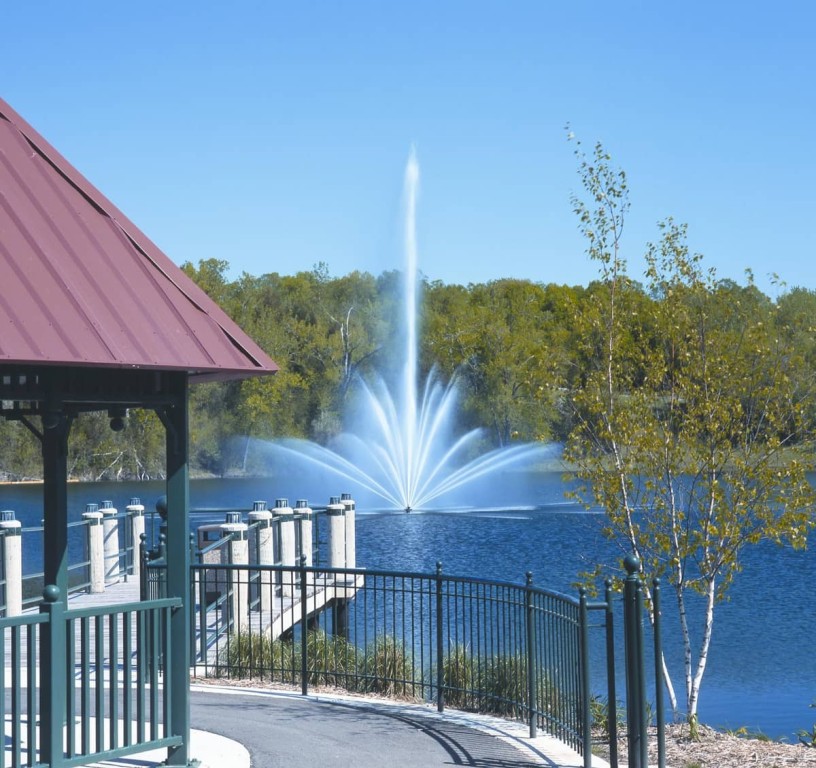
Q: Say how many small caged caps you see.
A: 10